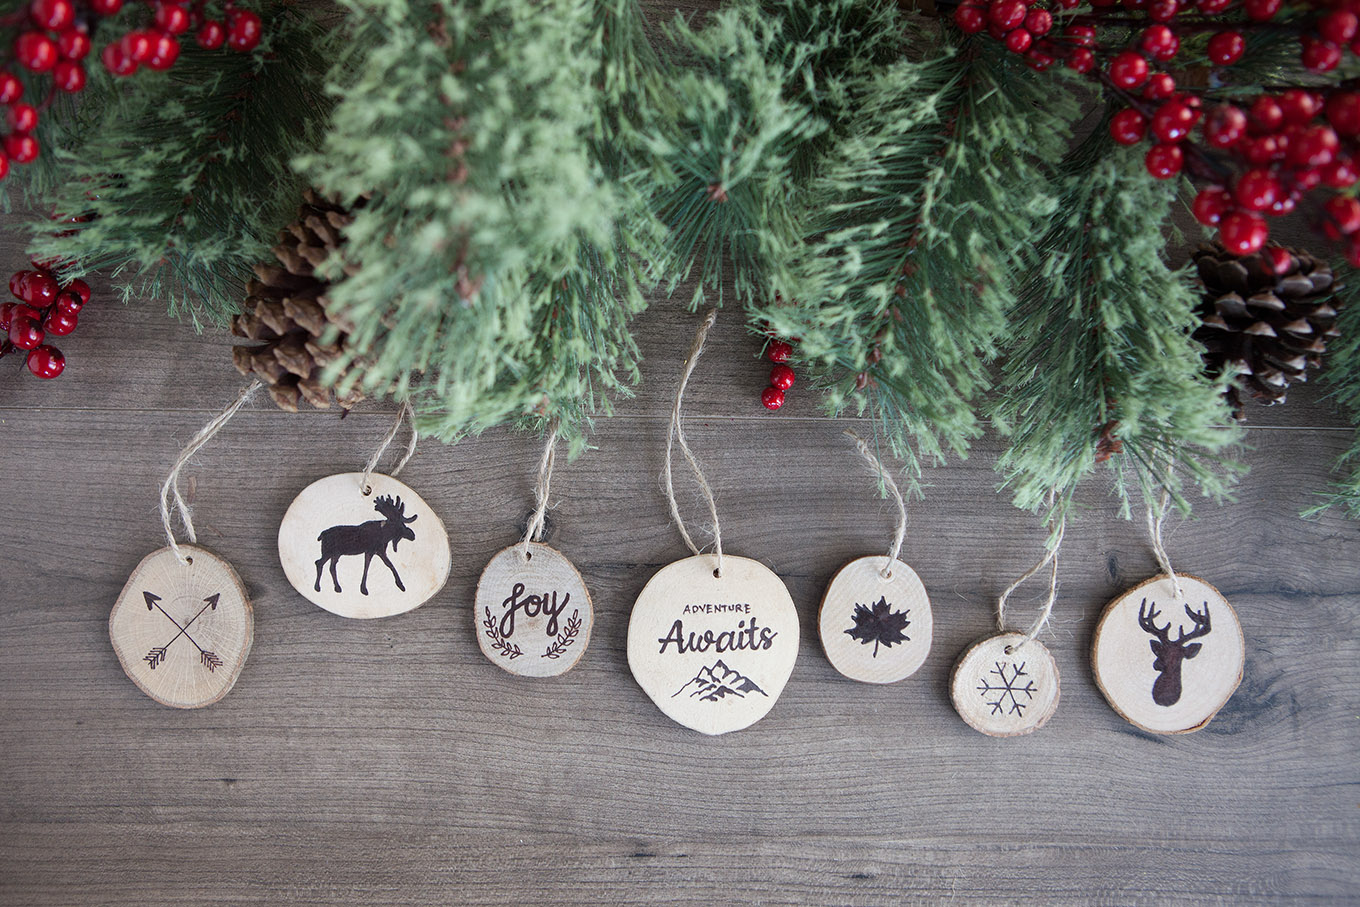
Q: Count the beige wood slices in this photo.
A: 7